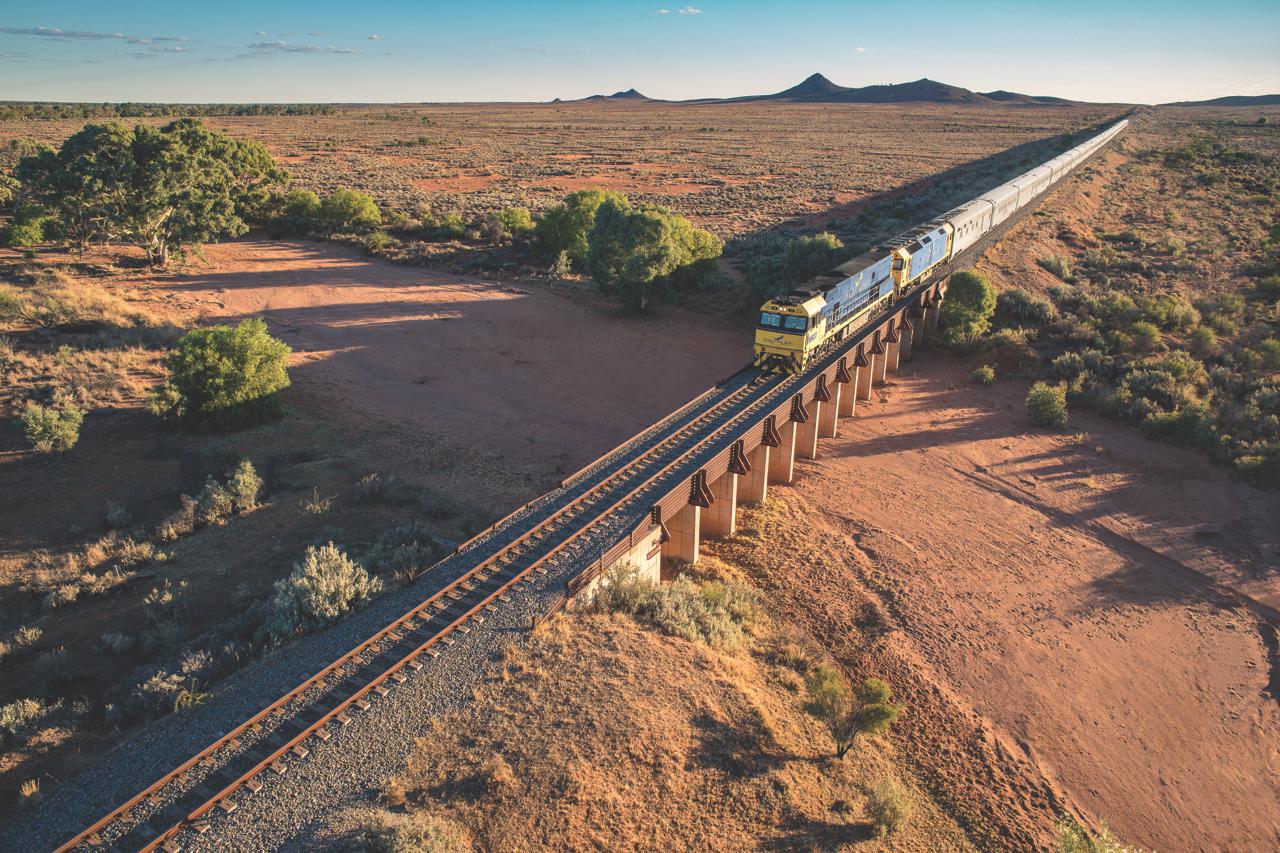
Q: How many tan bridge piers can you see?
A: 13